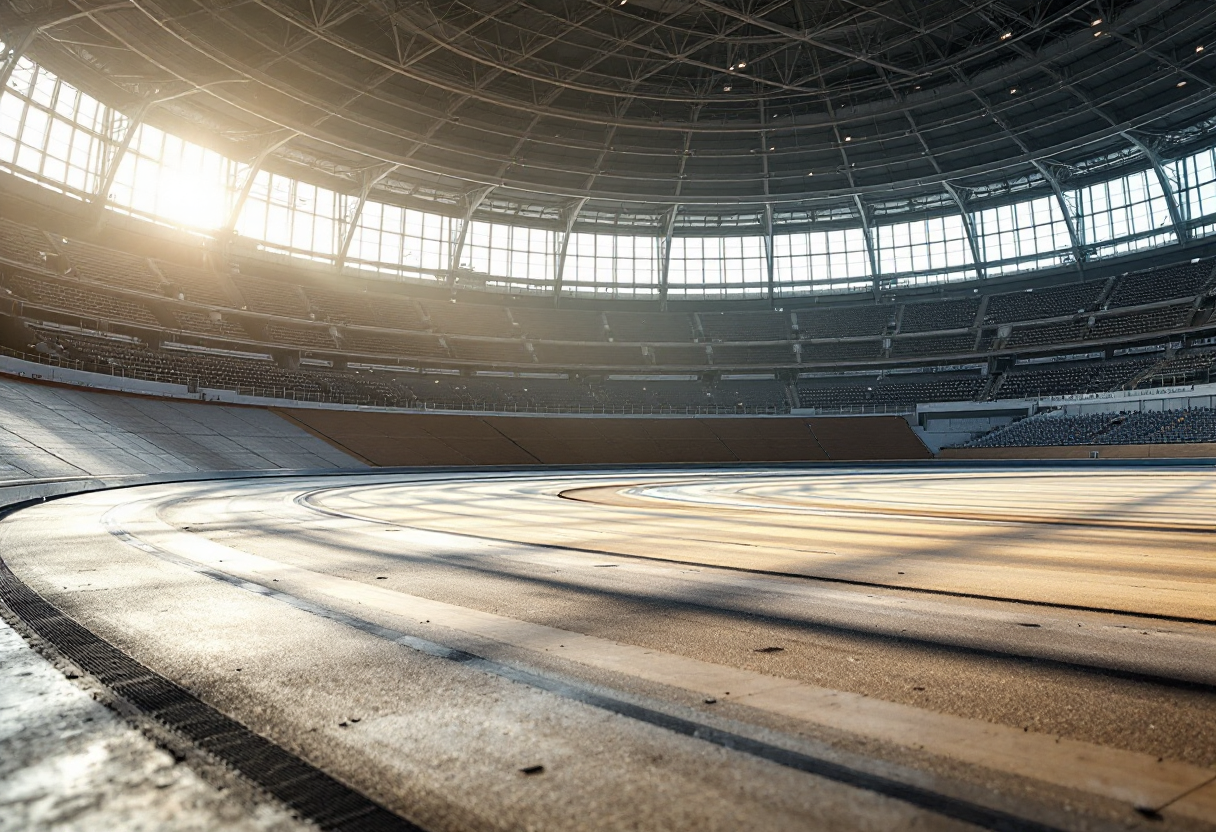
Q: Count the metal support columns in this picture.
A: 12